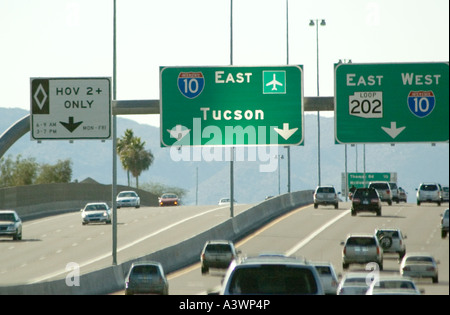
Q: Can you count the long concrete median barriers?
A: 1